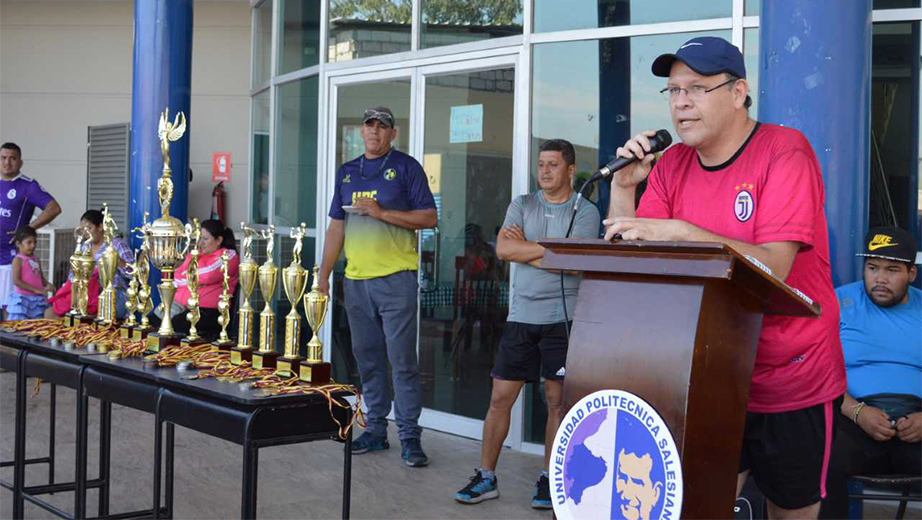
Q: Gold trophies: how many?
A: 13